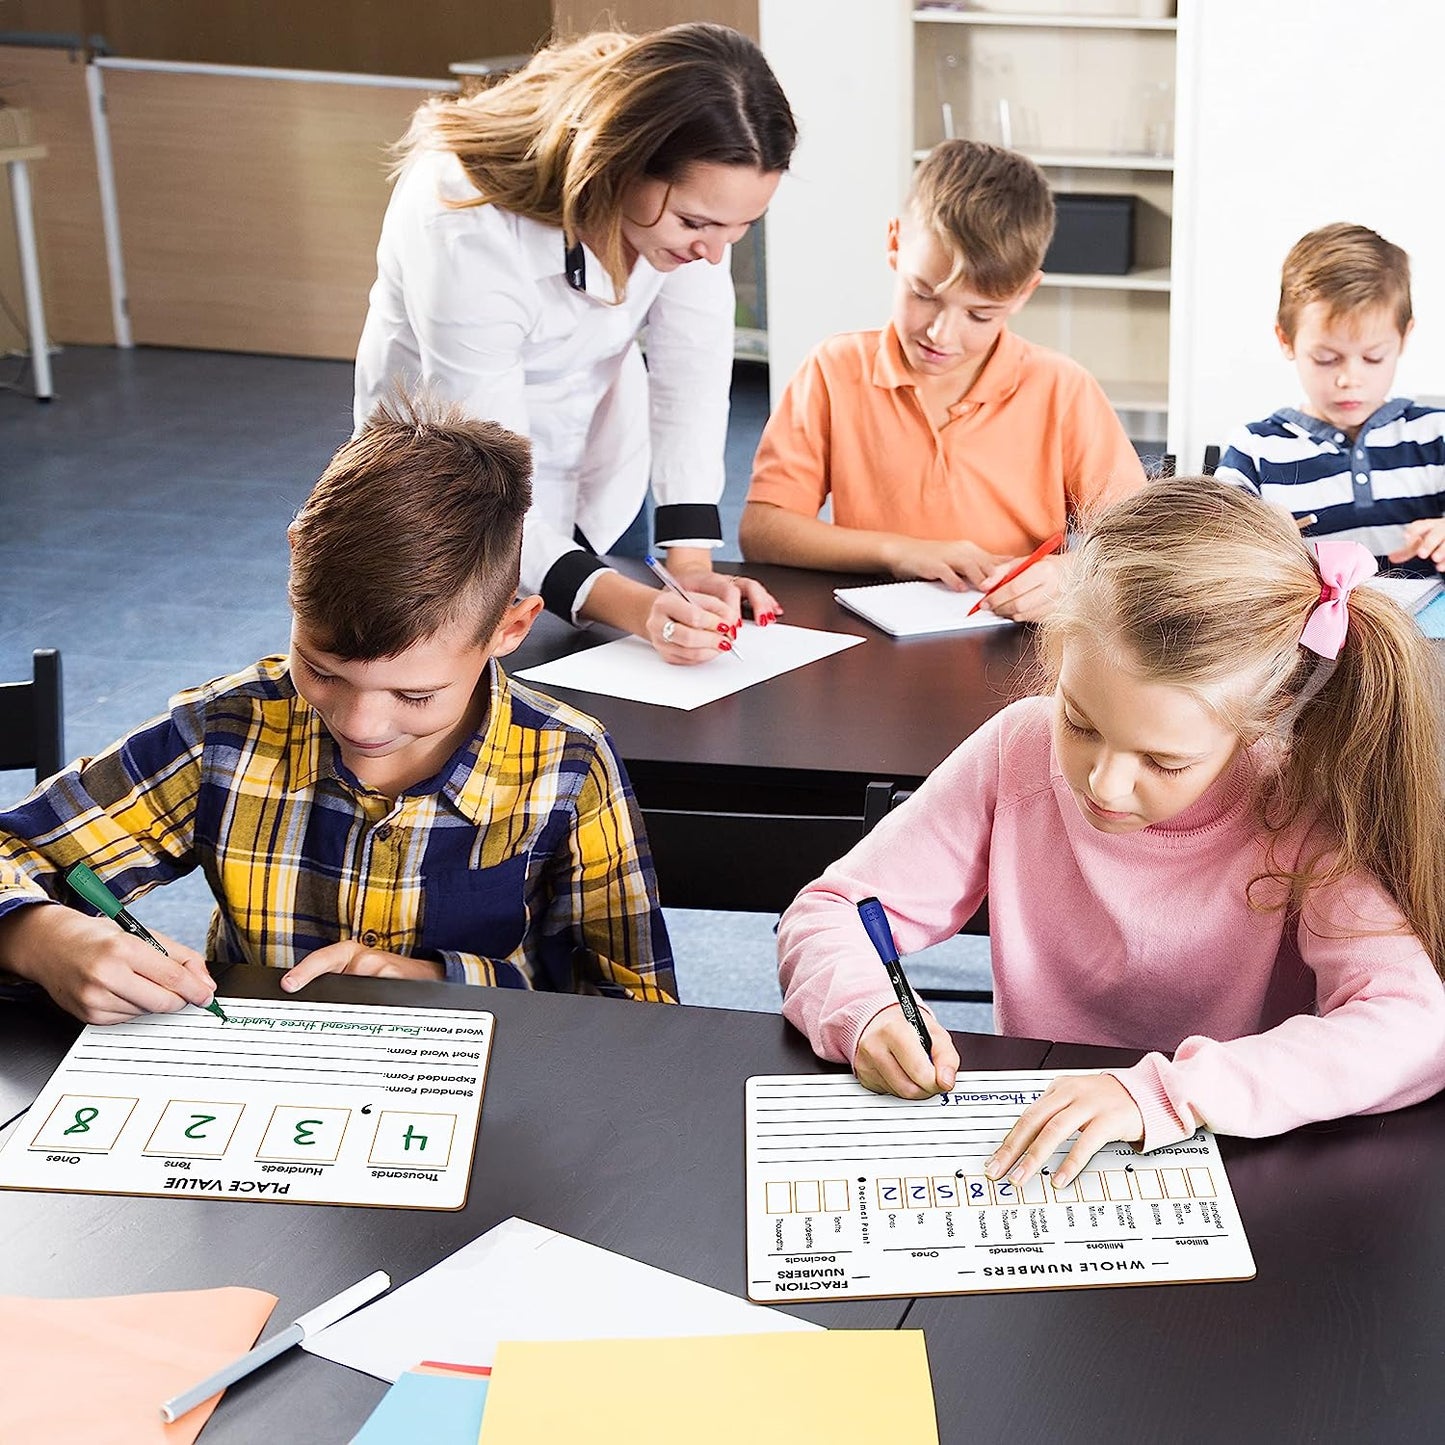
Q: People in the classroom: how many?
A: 5